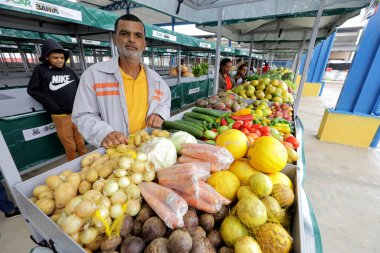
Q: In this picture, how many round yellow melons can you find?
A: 5